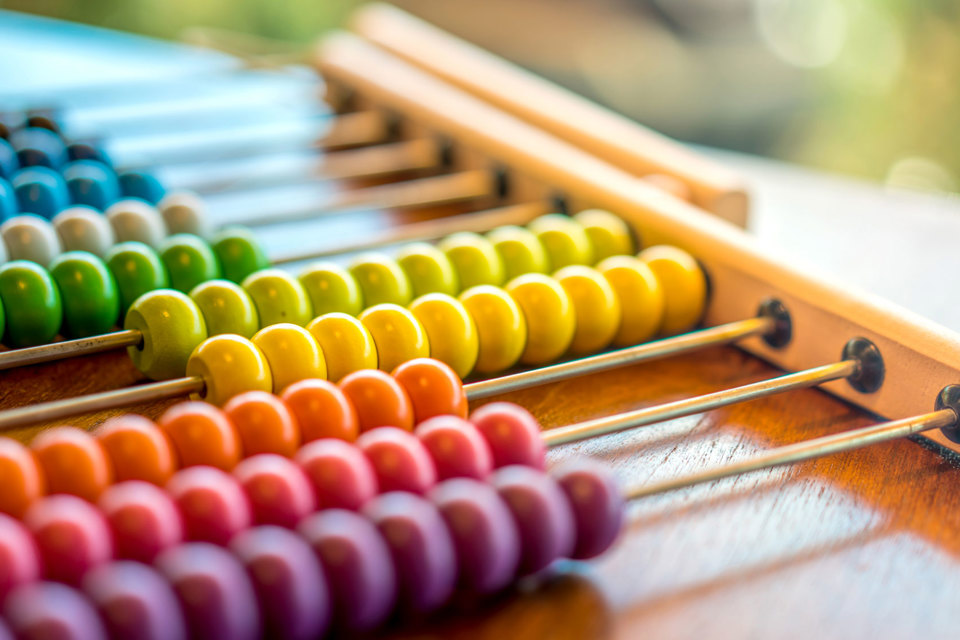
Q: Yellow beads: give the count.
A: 10